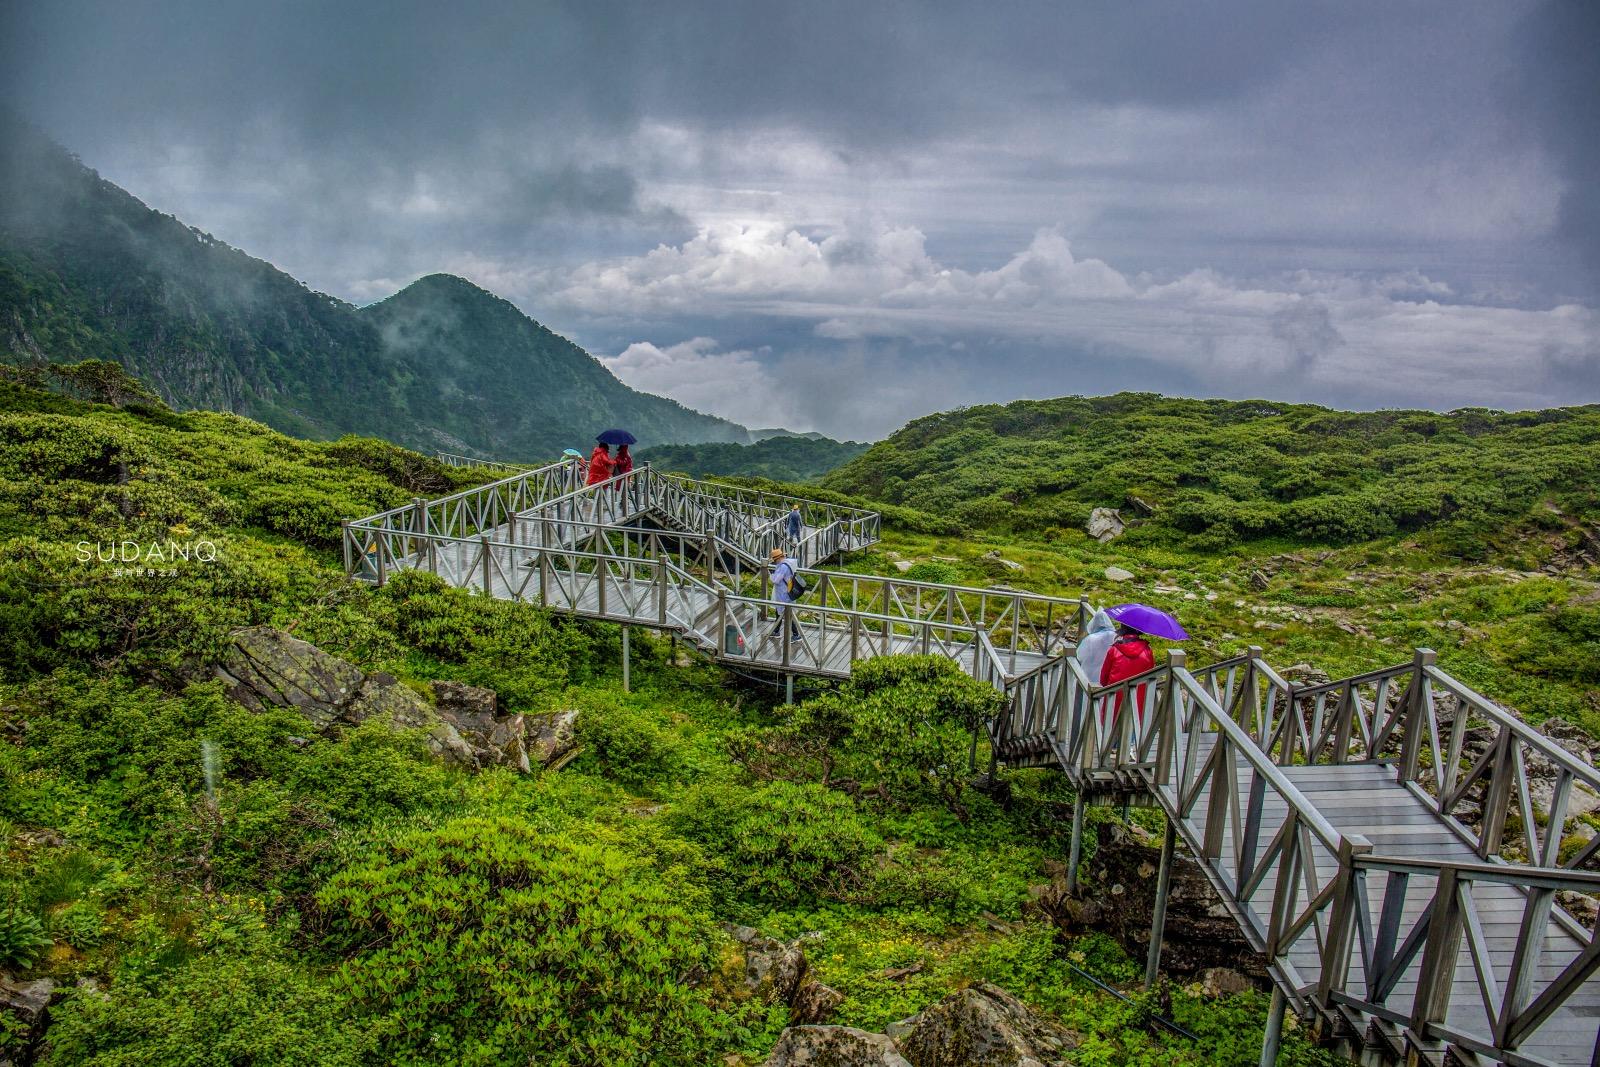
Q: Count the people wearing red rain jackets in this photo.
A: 3